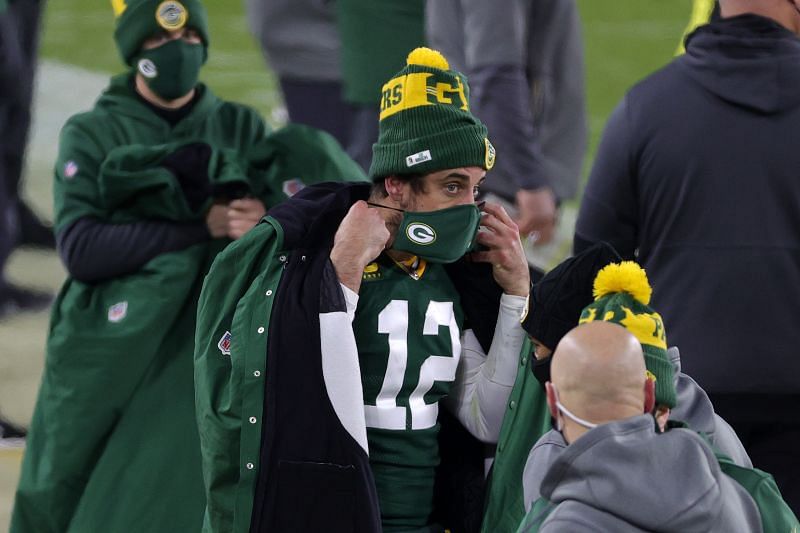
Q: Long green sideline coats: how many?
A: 2